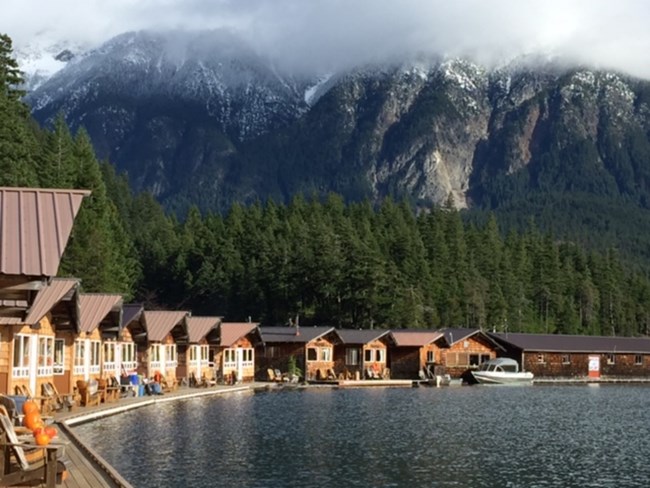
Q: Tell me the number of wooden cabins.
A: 12